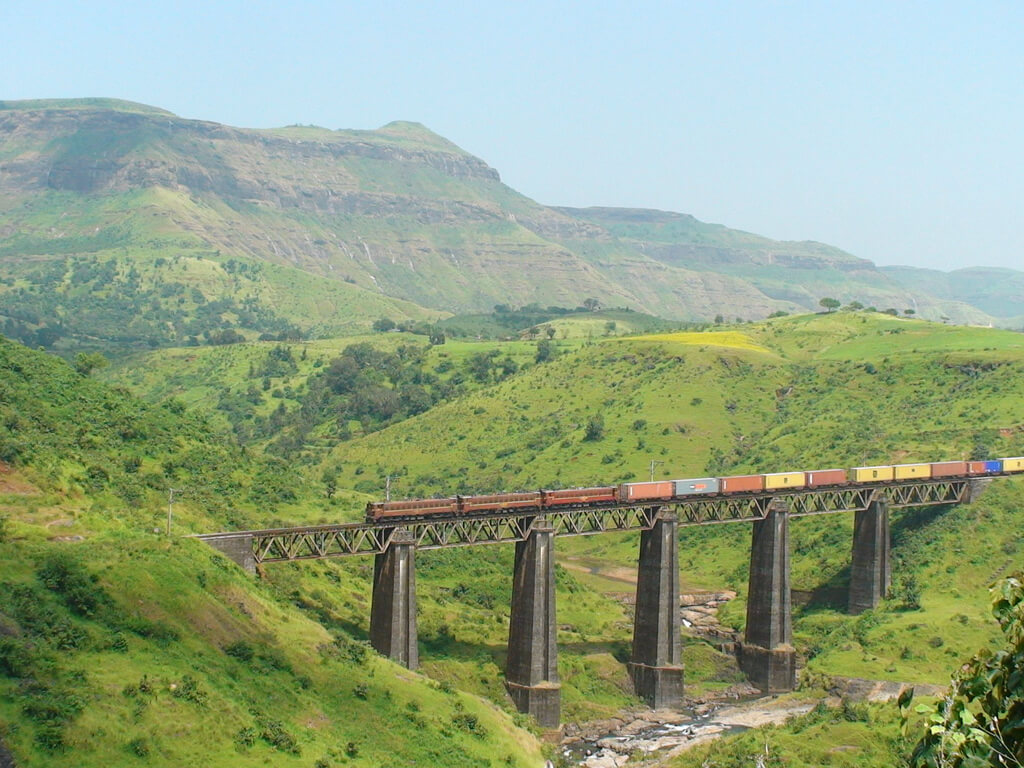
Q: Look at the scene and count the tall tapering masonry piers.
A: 5